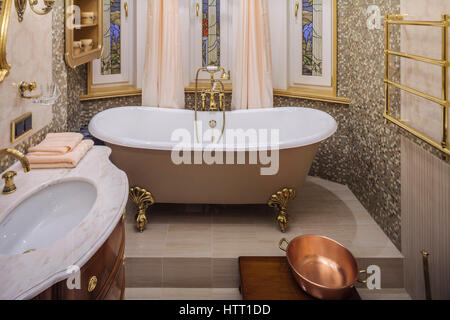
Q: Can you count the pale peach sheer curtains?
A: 2